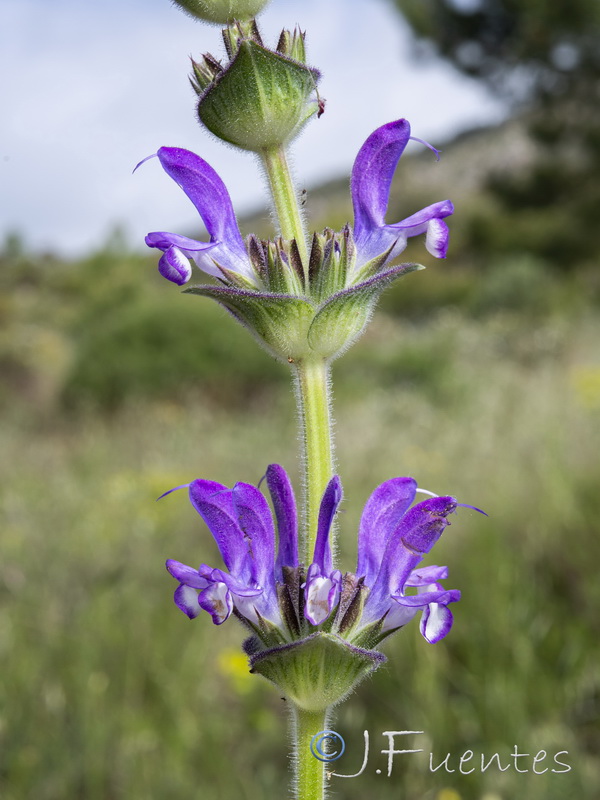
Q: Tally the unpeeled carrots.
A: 0